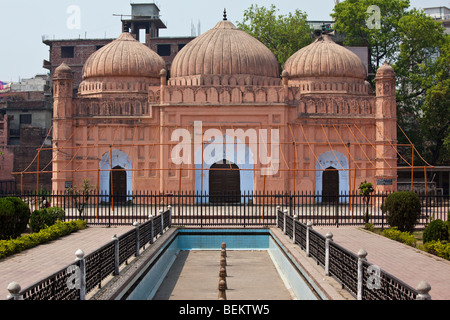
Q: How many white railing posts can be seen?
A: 14